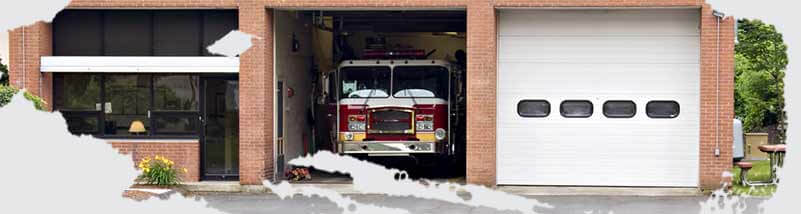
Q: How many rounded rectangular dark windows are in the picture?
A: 4